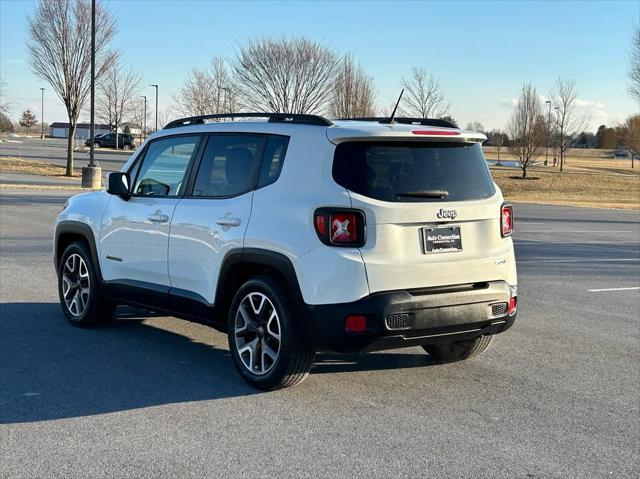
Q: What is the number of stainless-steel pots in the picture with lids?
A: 0